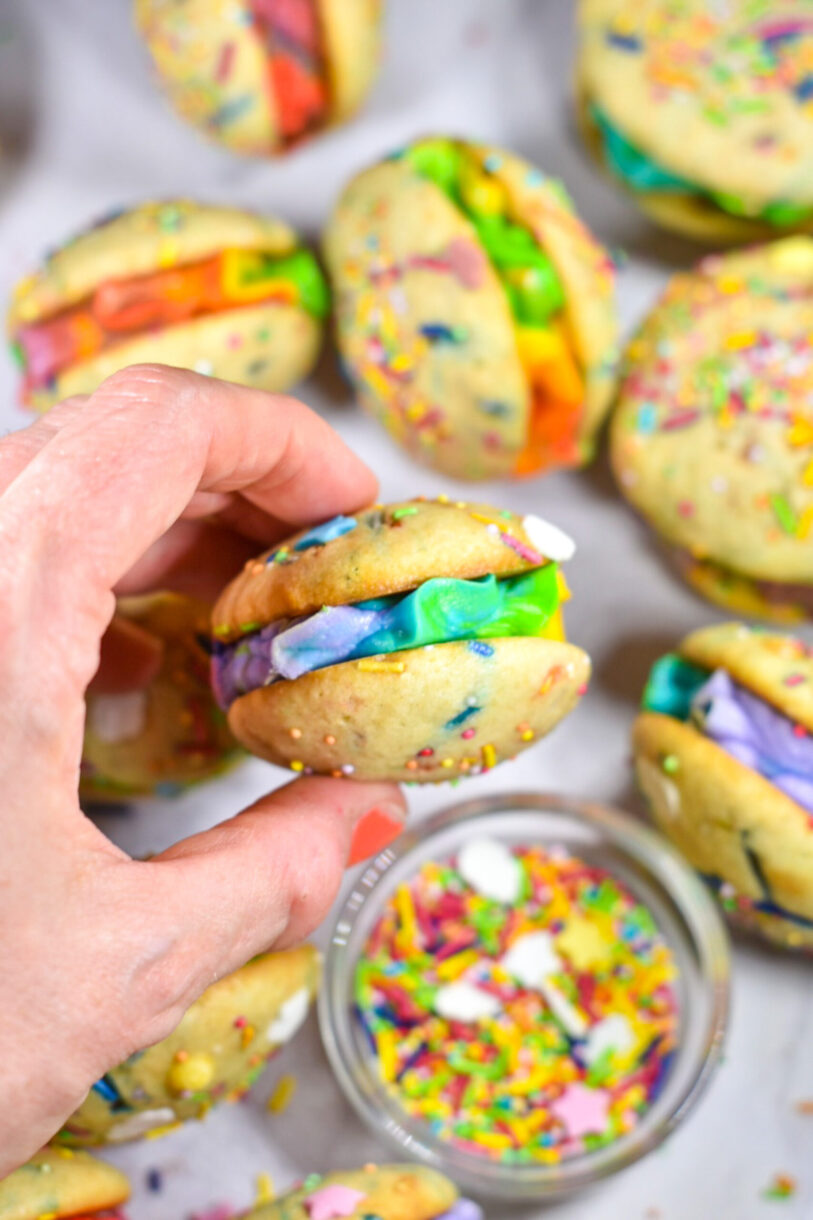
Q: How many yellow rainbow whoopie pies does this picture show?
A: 11